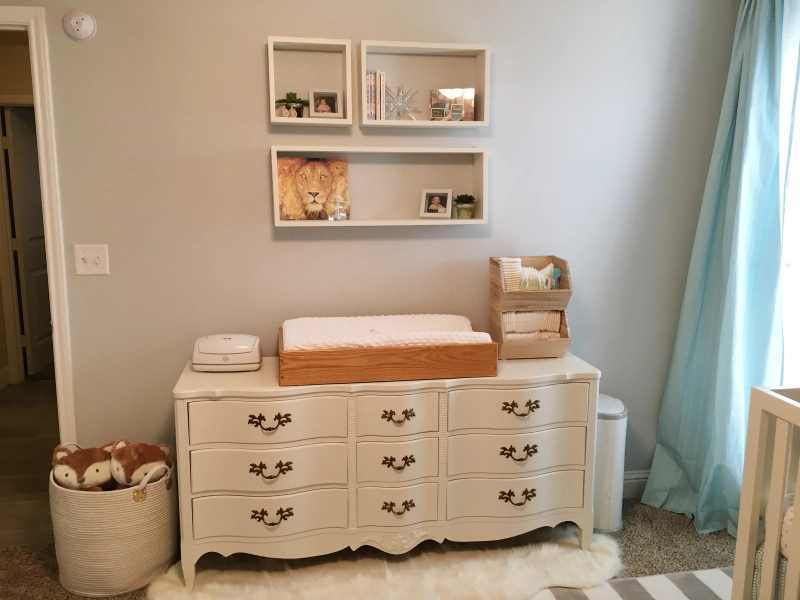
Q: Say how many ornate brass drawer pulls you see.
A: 9